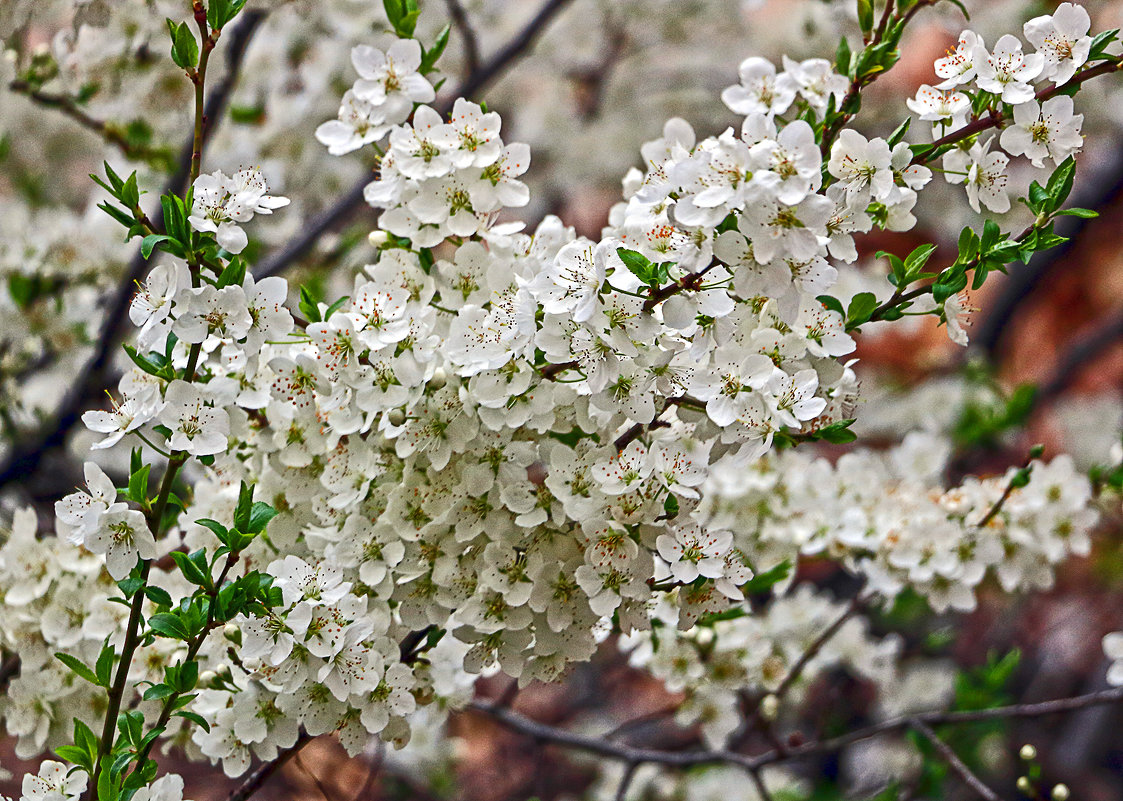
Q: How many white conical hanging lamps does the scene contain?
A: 0